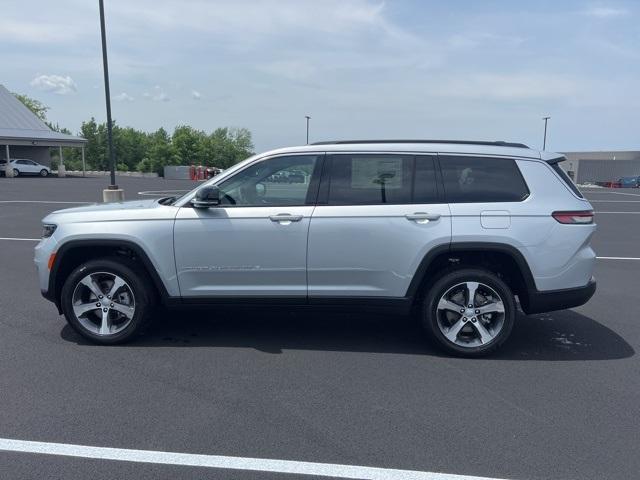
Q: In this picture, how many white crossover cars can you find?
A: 1